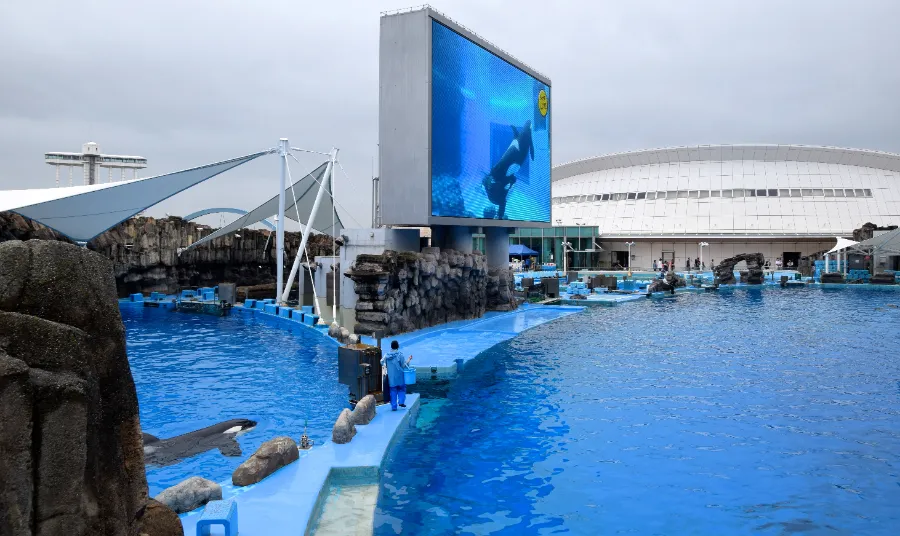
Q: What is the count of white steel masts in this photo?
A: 2